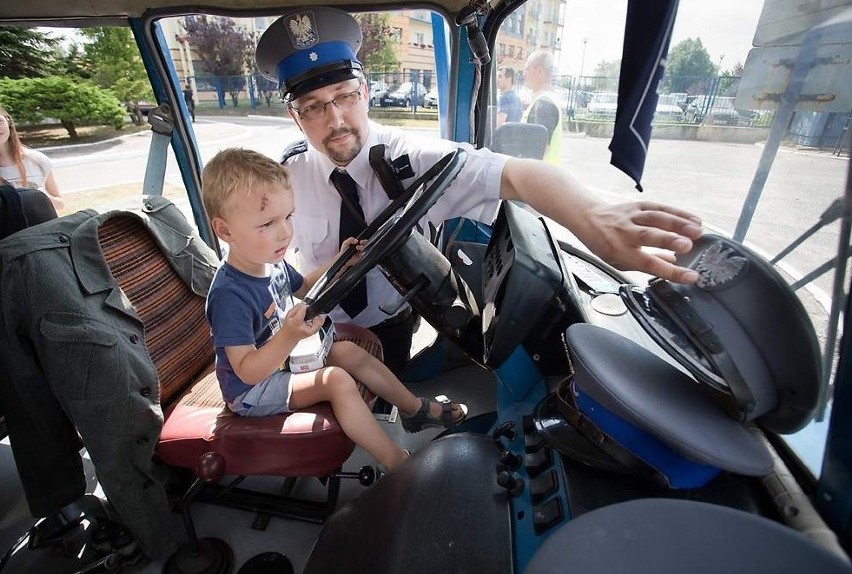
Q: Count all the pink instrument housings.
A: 0